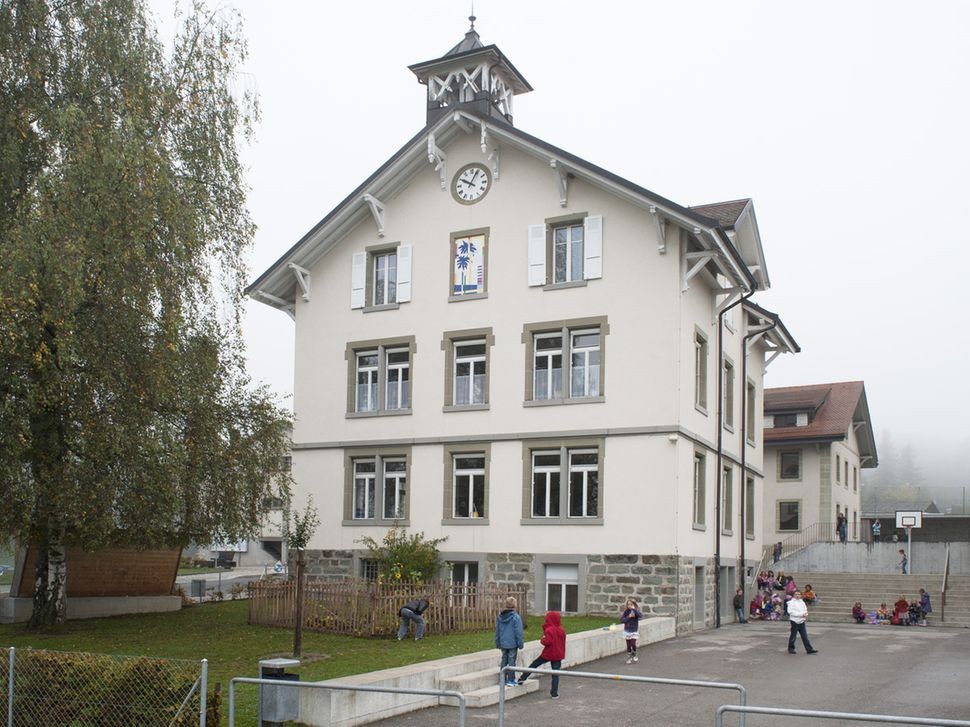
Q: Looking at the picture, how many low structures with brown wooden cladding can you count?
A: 1